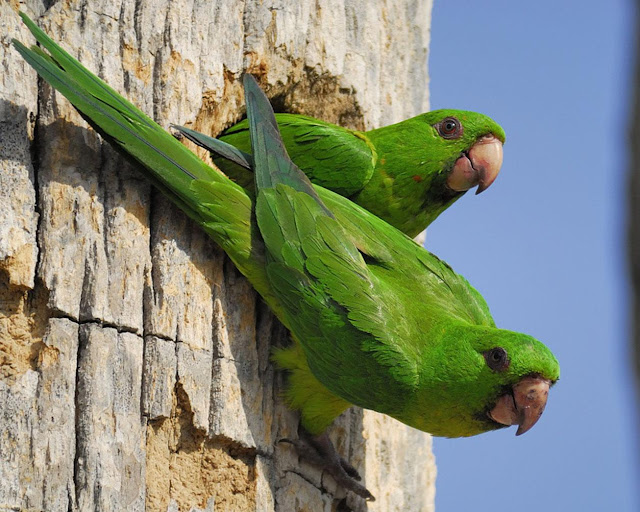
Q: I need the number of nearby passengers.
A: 0